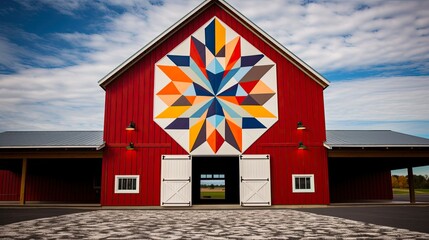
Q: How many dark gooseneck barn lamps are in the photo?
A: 4